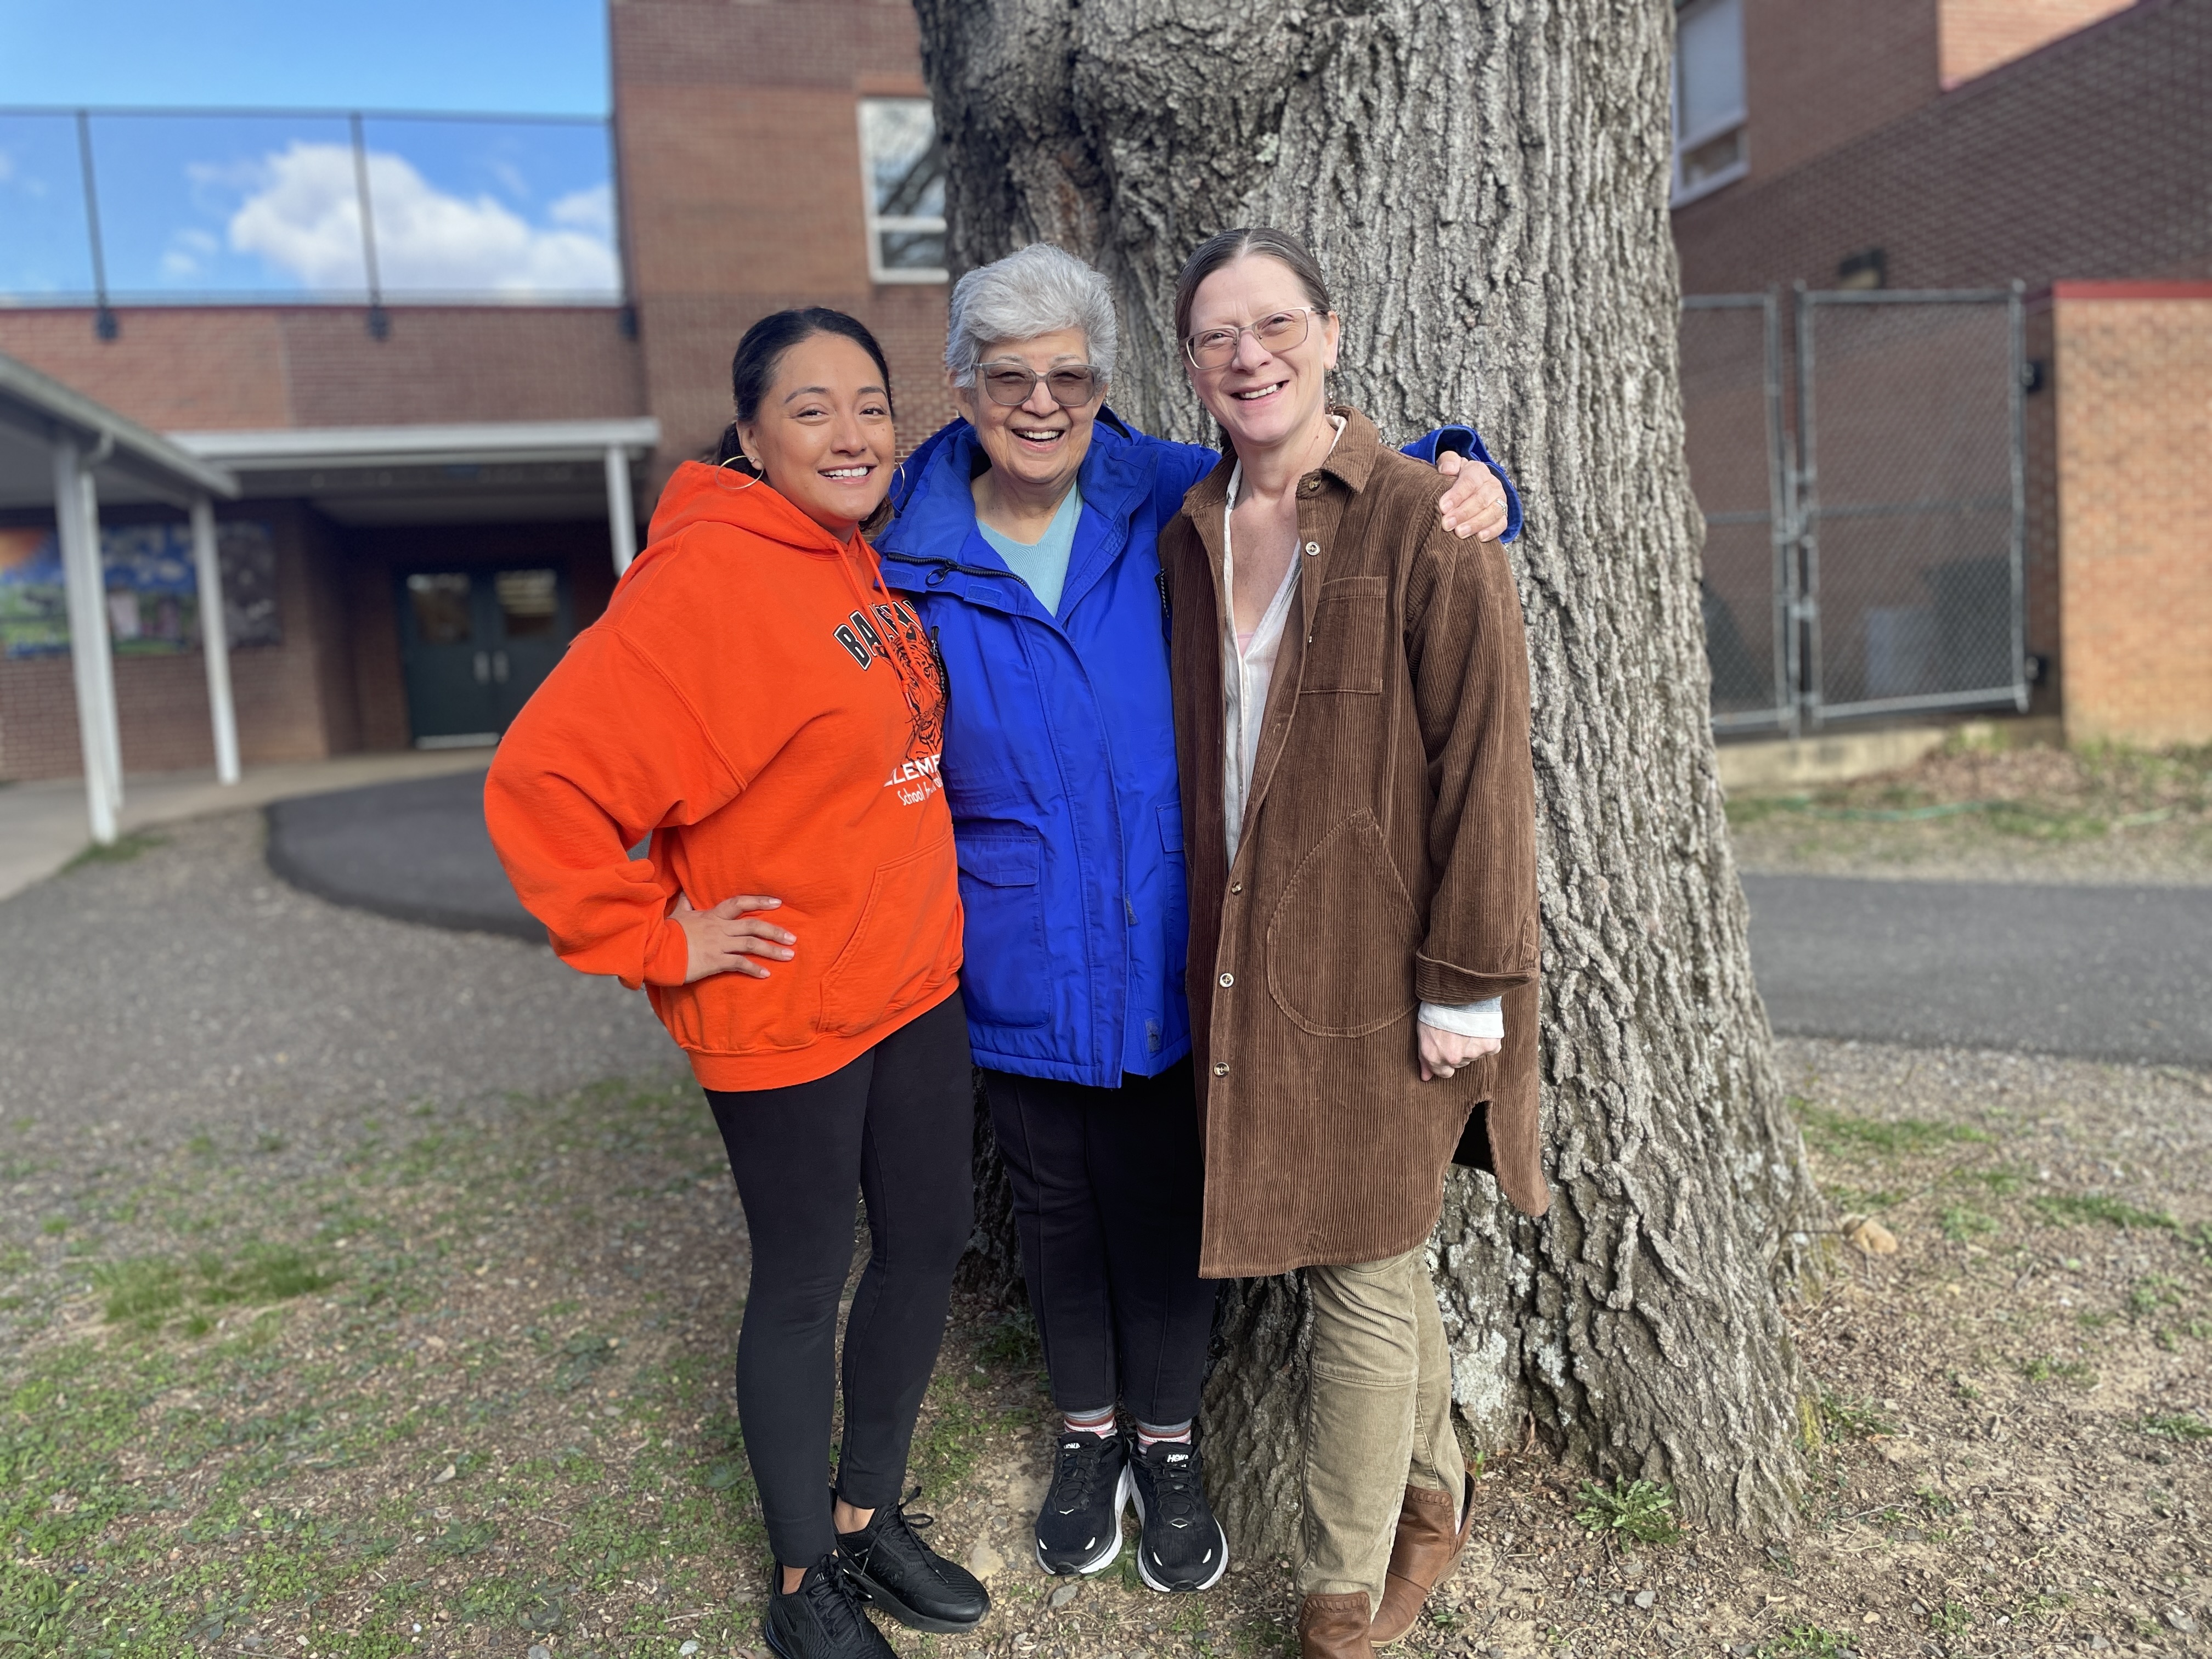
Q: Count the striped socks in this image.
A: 2